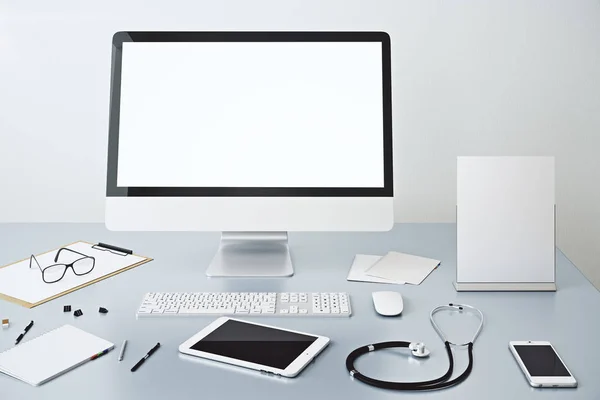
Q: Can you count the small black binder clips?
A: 3